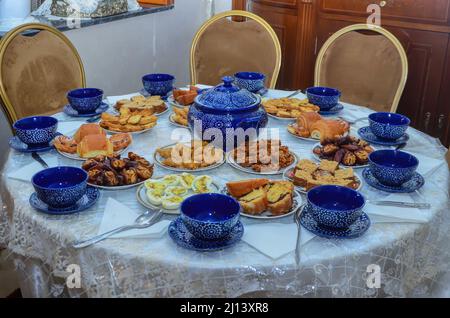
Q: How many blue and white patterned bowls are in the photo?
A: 10